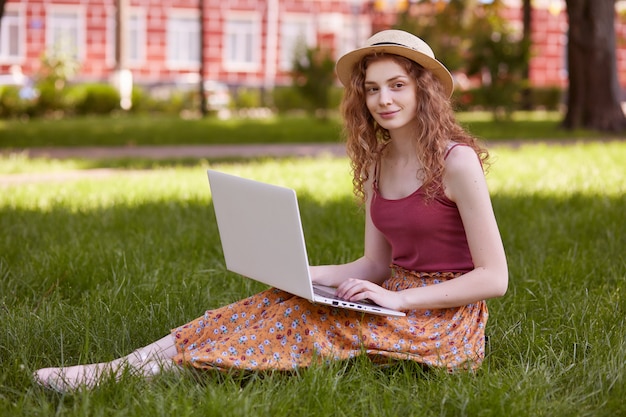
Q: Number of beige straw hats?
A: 1